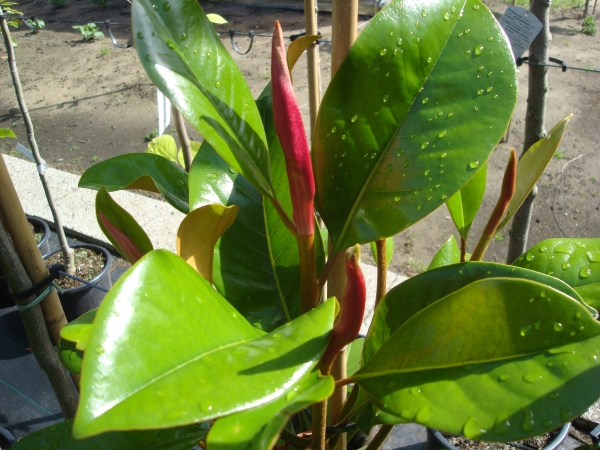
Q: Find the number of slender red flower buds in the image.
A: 3